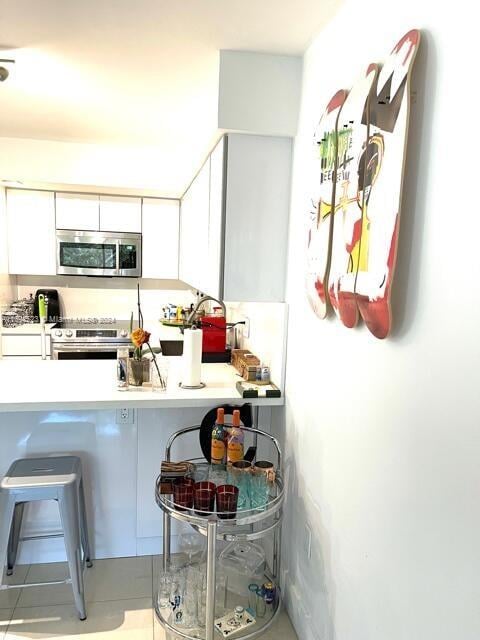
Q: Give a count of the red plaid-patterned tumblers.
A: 3